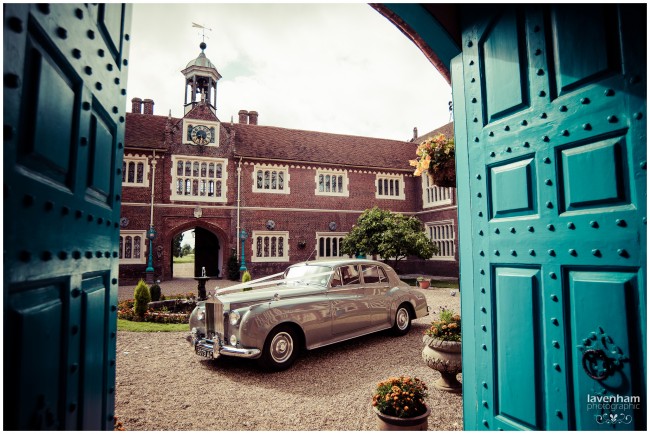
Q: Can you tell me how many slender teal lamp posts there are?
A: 2